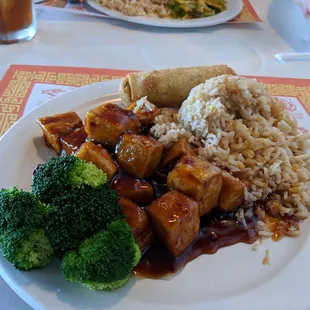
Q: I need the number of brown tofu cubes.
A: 12